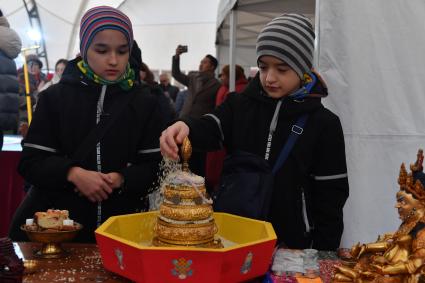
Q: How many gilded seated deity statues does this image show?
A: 1